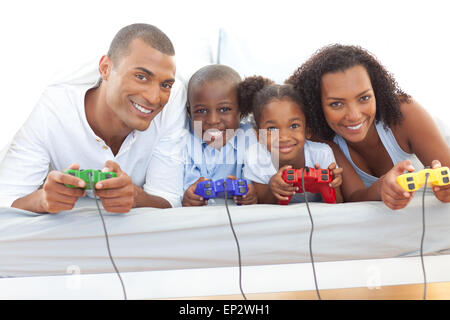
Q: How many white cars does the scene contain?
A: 0